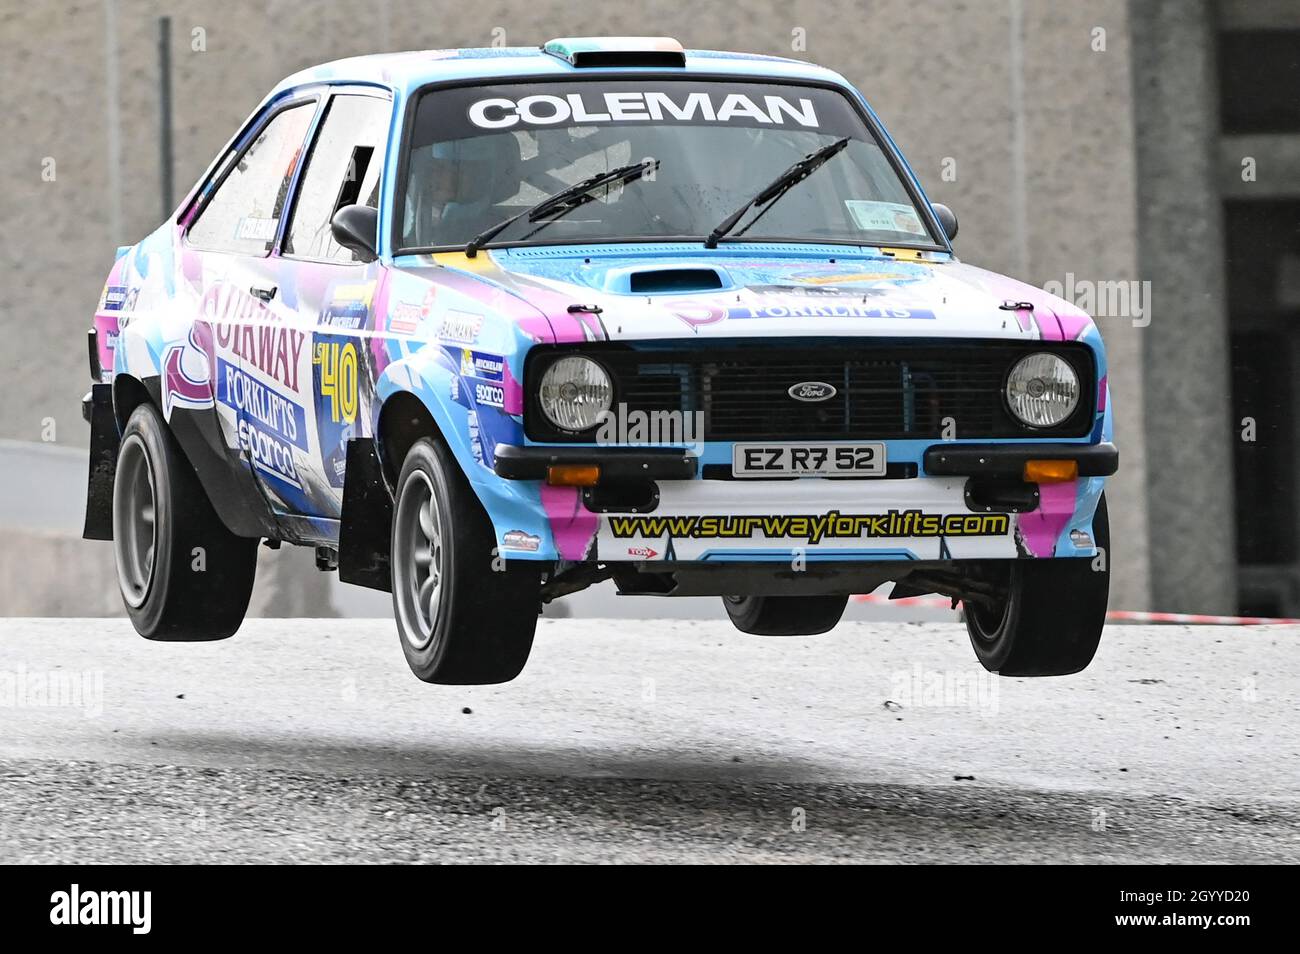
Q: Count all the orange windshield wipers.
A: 0